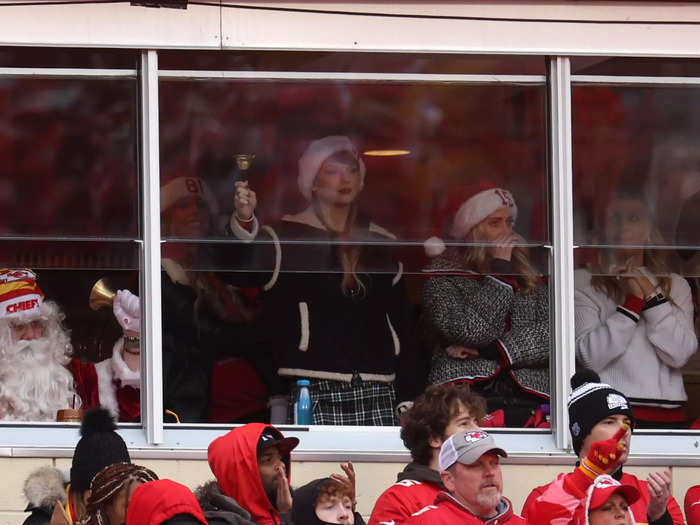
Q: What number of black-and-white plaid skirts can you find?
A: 1